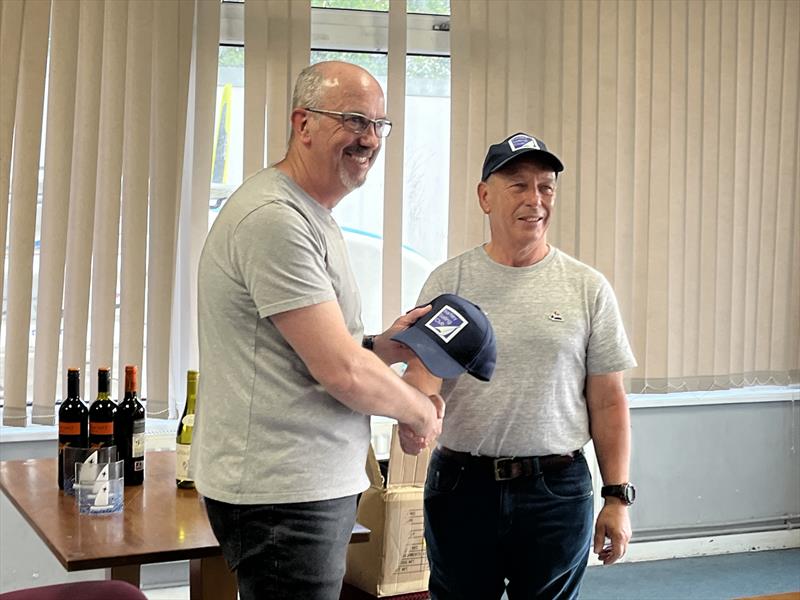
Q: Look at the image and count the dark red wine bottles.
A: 3